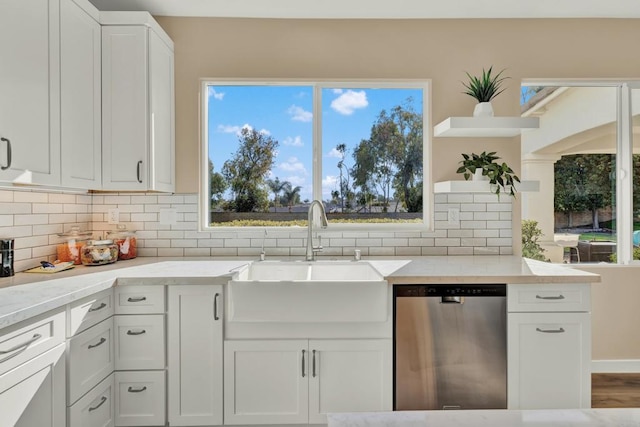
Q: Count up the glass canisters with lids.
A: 3